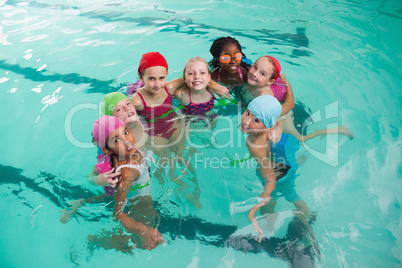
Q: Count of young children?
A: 7